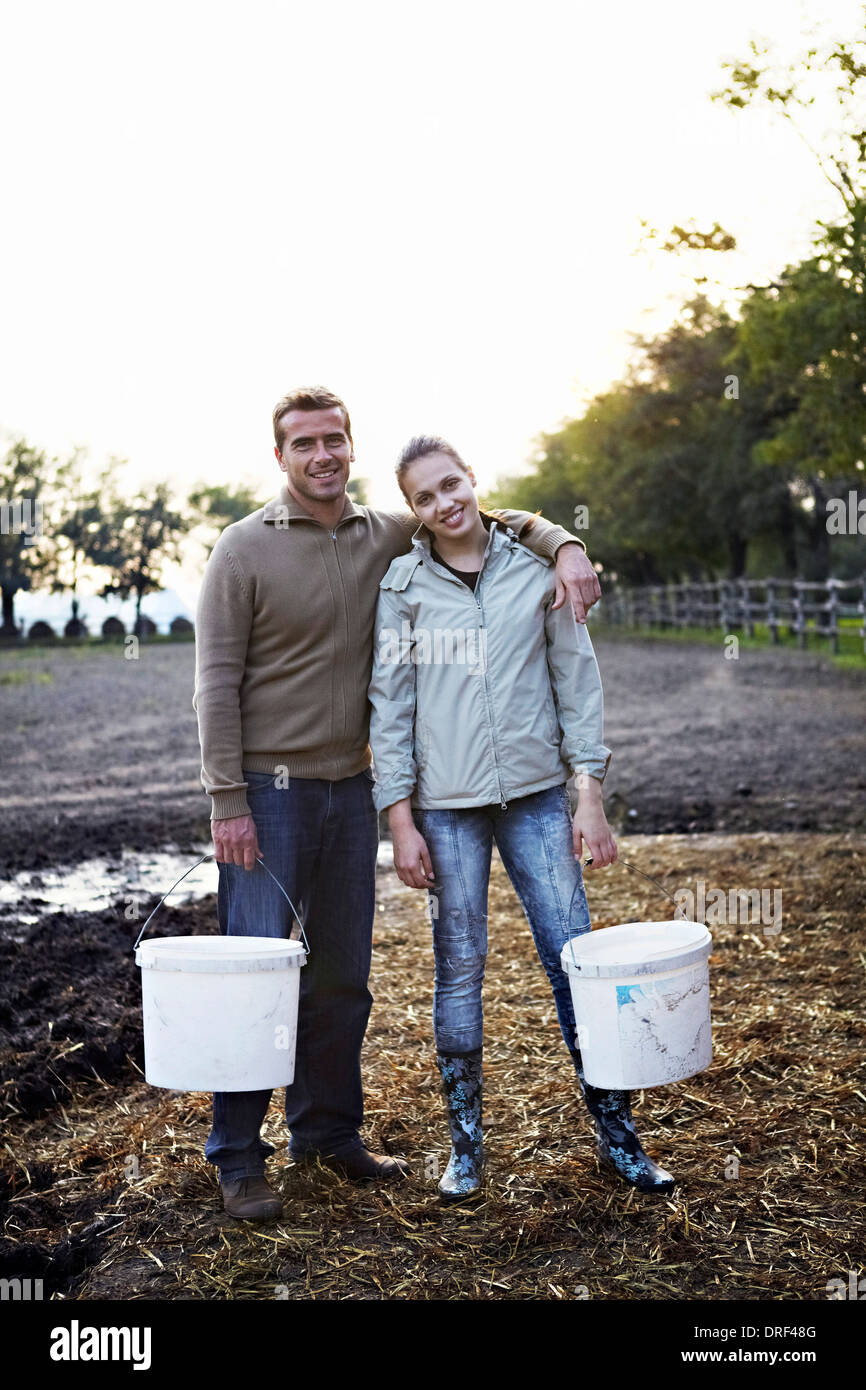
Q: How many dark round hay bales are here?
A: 5